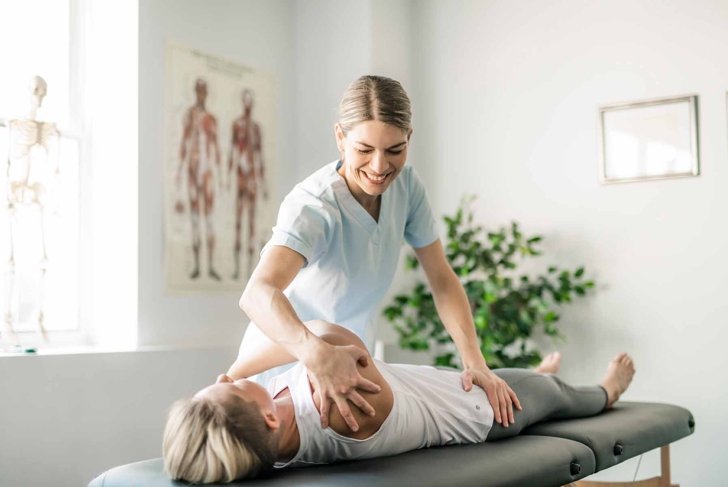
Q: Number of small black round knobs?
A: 3